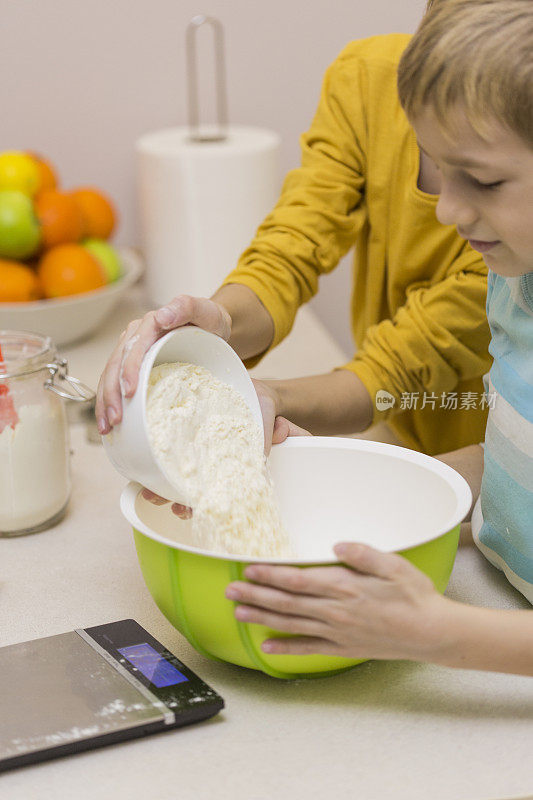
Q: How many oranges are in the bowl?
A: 5